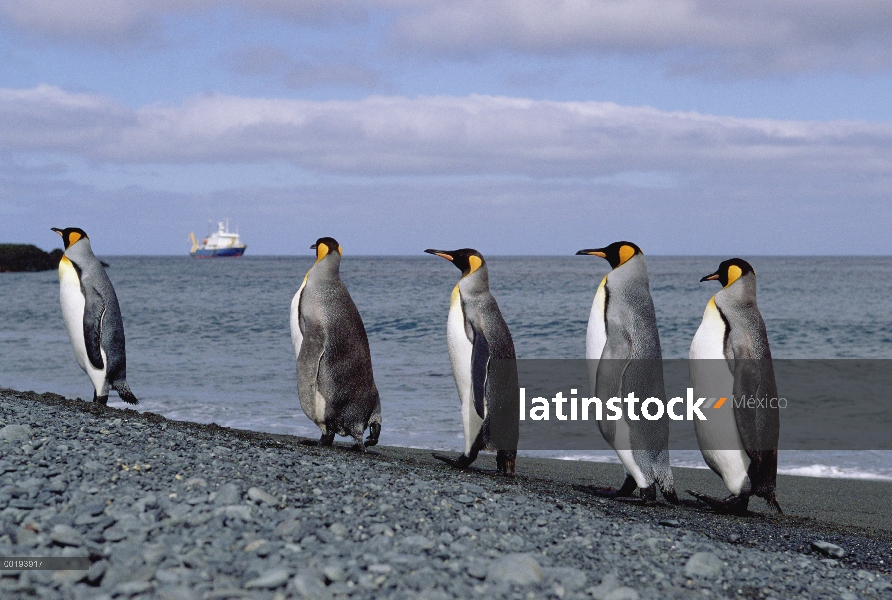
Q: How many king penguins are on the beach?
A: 5